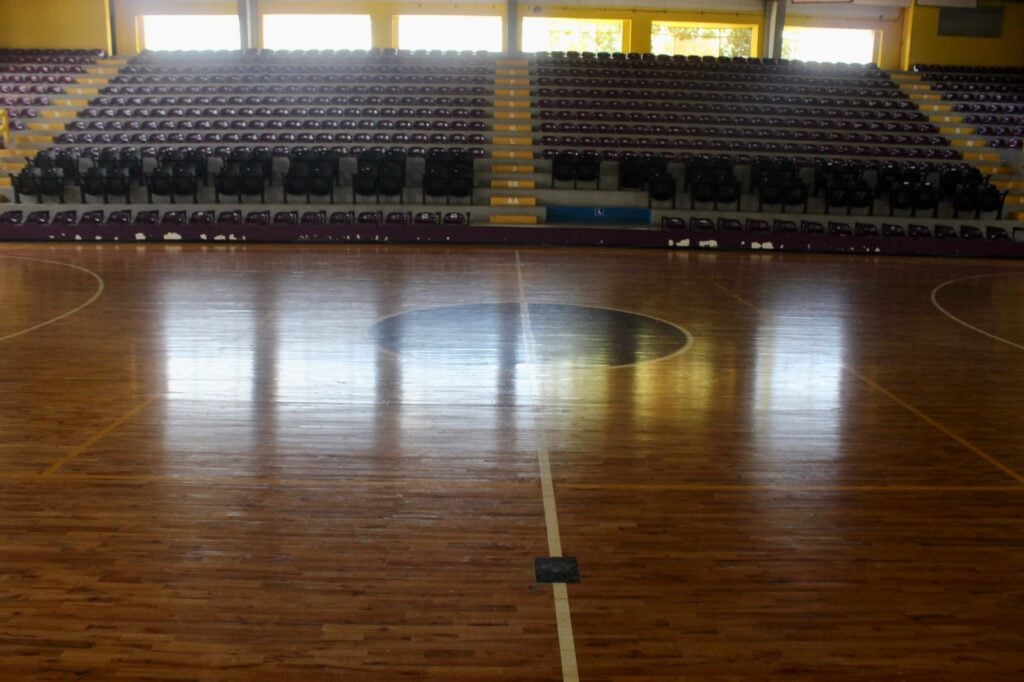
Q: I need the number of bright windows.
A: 6